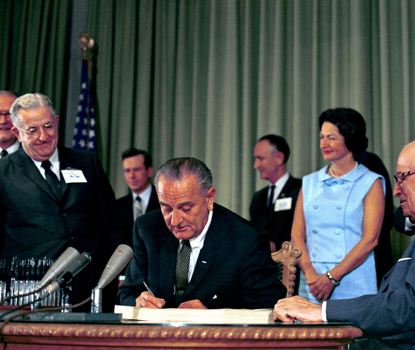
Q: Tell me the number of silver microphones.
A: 2